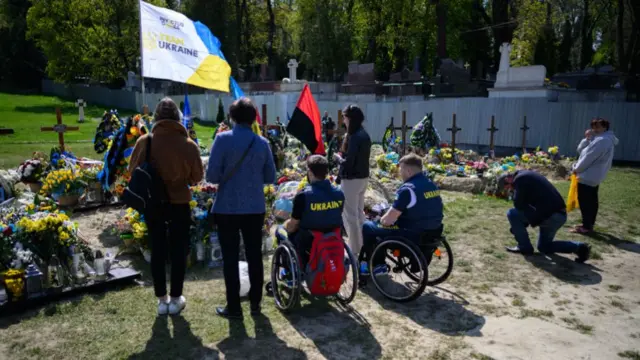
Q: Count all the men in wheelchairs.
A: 2